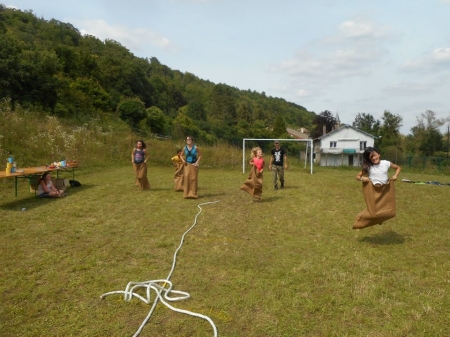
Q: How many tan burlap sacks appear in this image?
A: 5